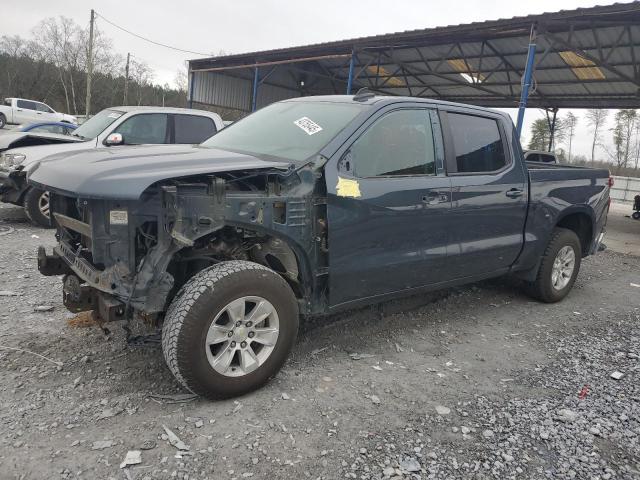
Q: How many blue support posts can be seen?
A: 4